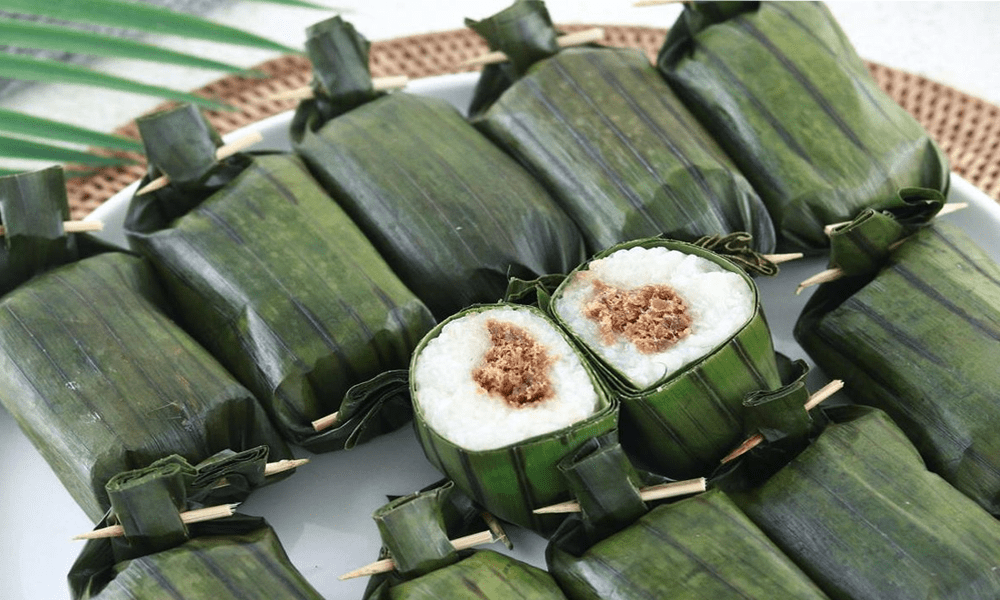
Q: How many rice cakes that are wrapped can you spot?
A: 10